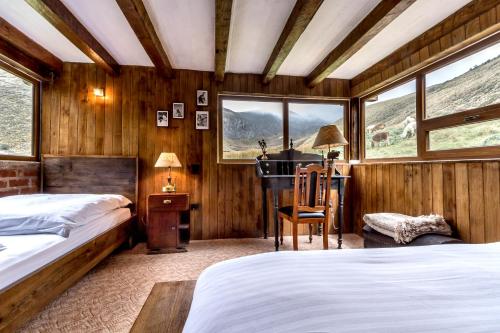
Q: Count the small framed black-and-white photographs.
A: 4